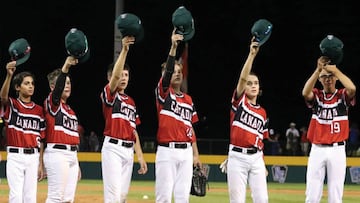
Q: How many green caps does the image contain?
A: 6